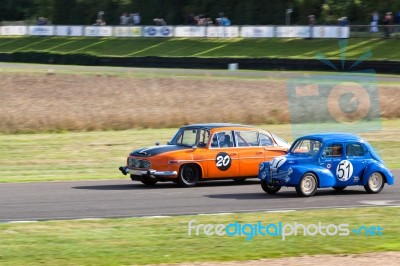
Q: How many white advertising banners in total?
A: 11